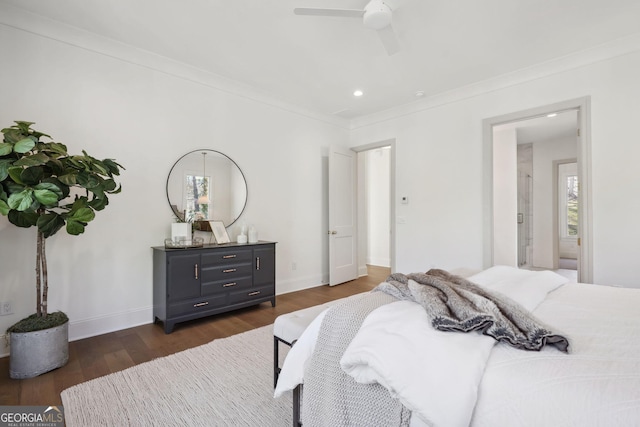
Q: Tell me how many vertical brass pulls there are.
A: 2